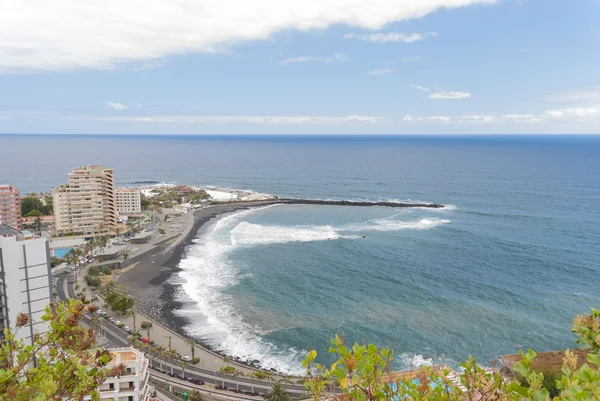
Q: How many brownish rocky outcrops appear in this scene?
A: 1